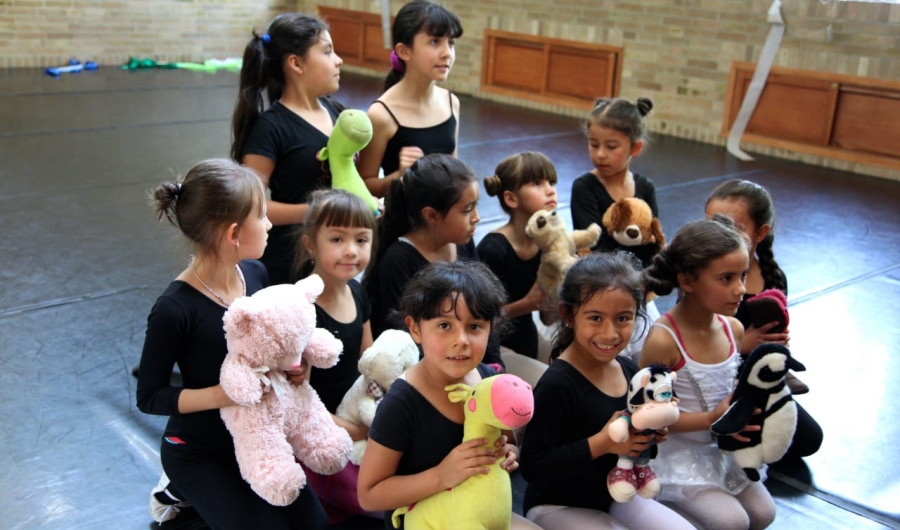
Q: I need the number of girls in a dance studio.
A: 11